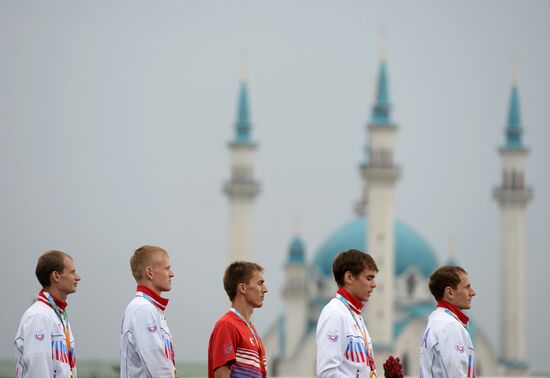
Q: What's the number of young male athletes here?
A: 5